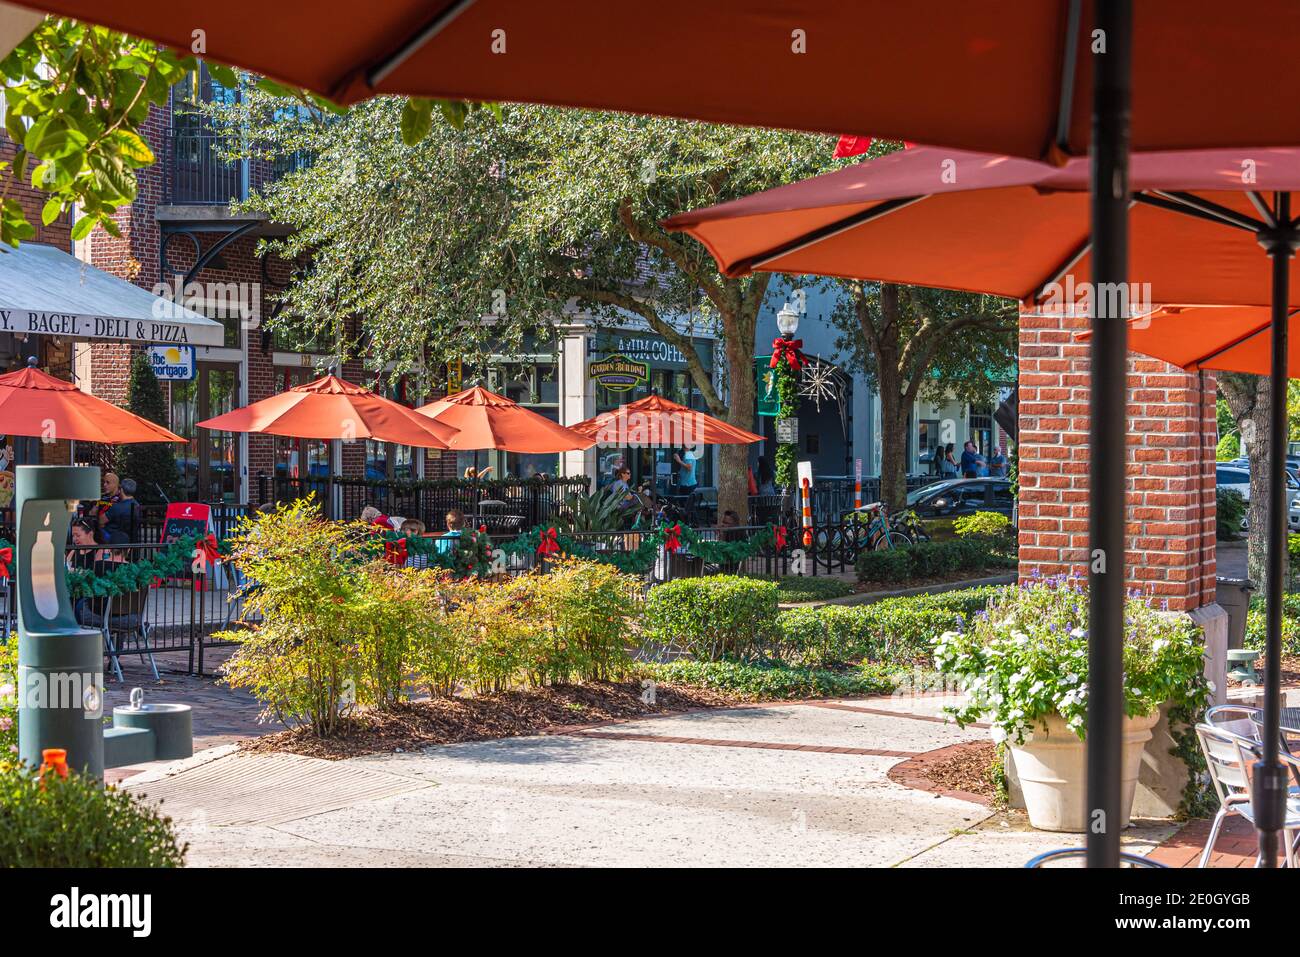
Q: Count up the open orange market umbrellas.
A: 7